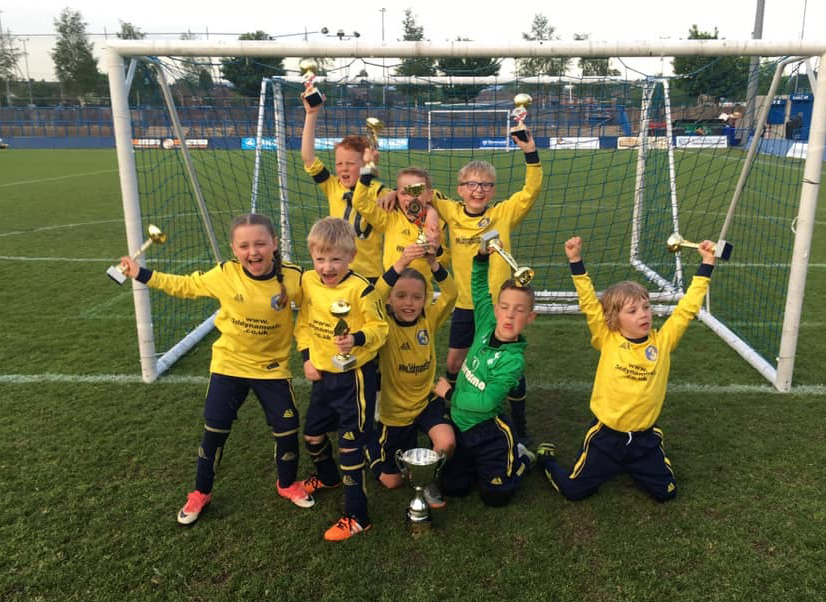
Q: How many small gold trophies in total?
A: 8